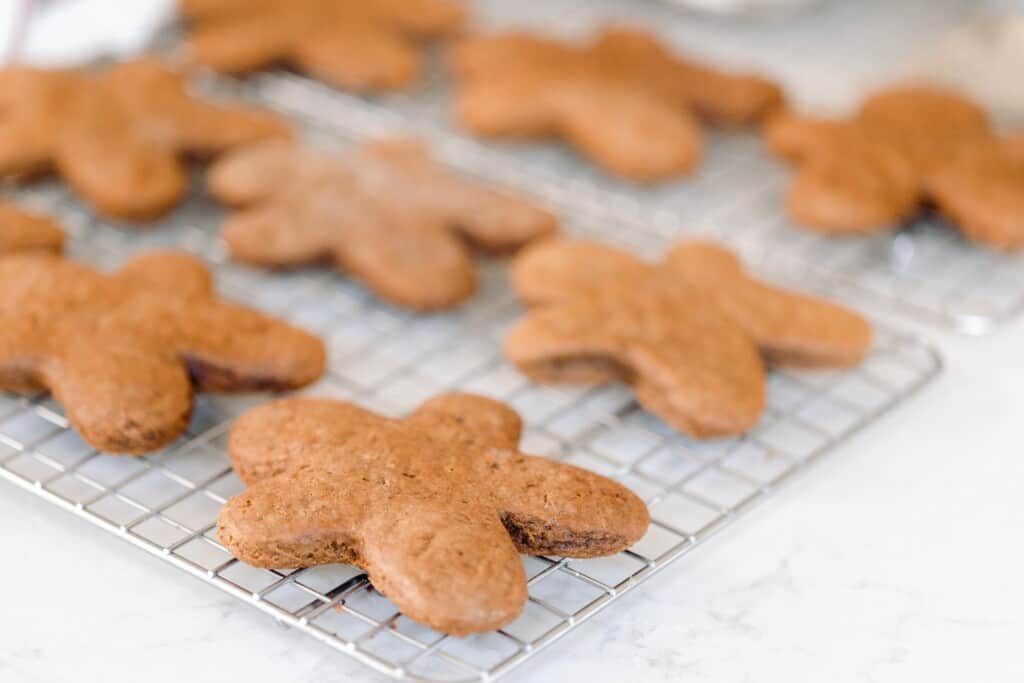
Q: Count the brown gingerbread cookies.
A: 9